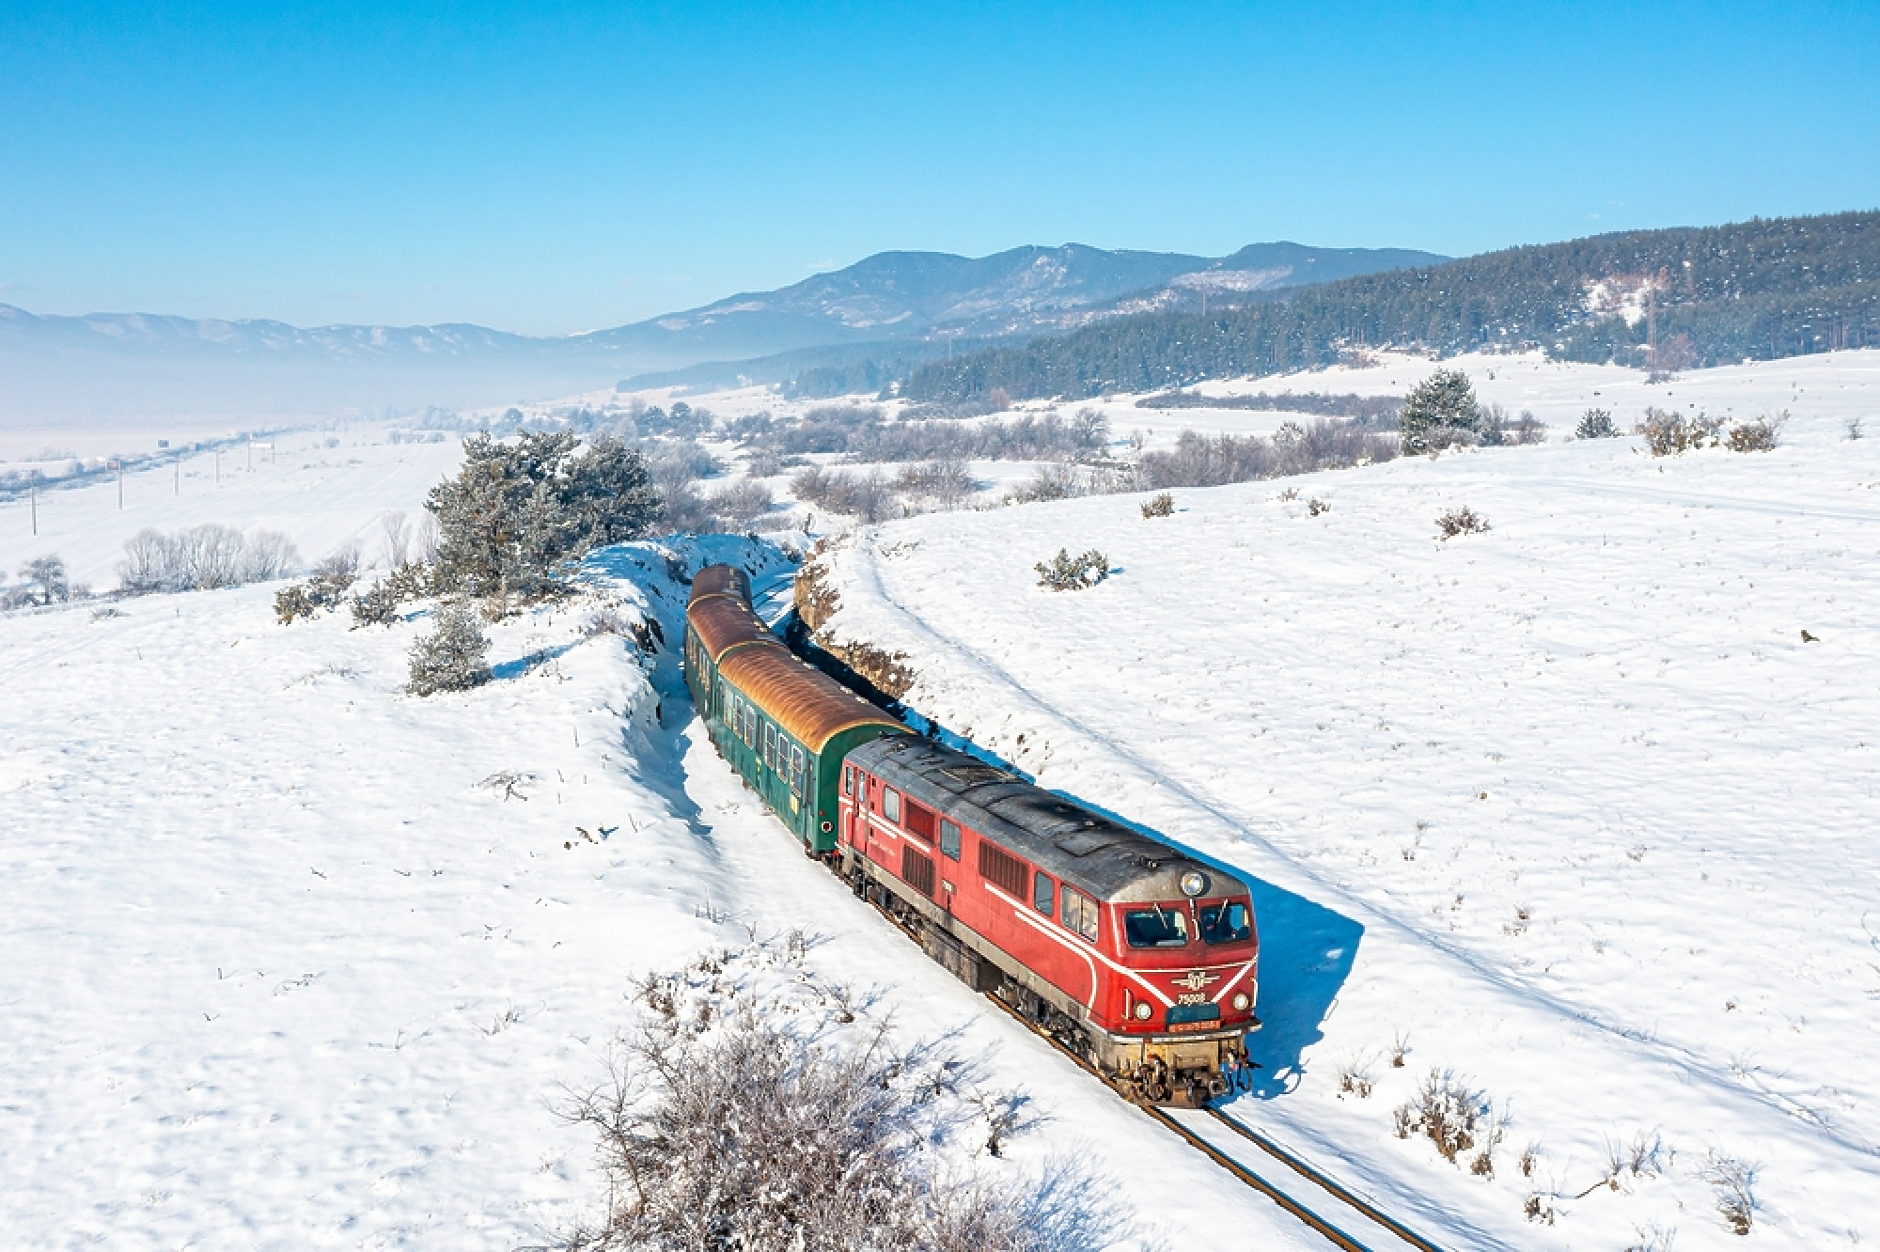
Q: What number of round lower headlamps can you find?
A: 2